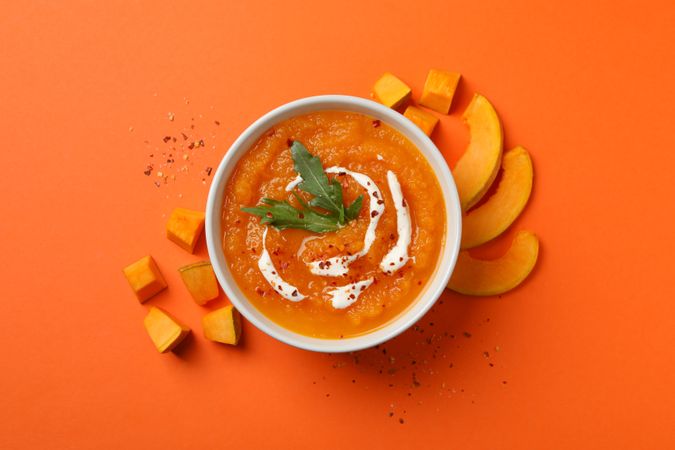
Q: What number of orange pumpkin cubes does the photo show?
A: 8